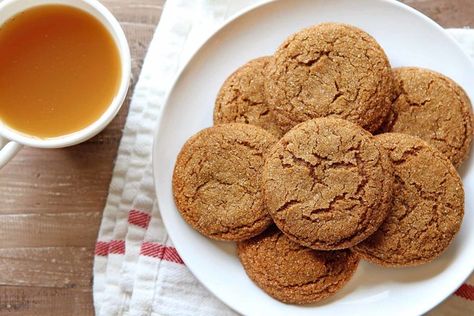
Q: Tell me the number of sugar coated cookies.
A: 7